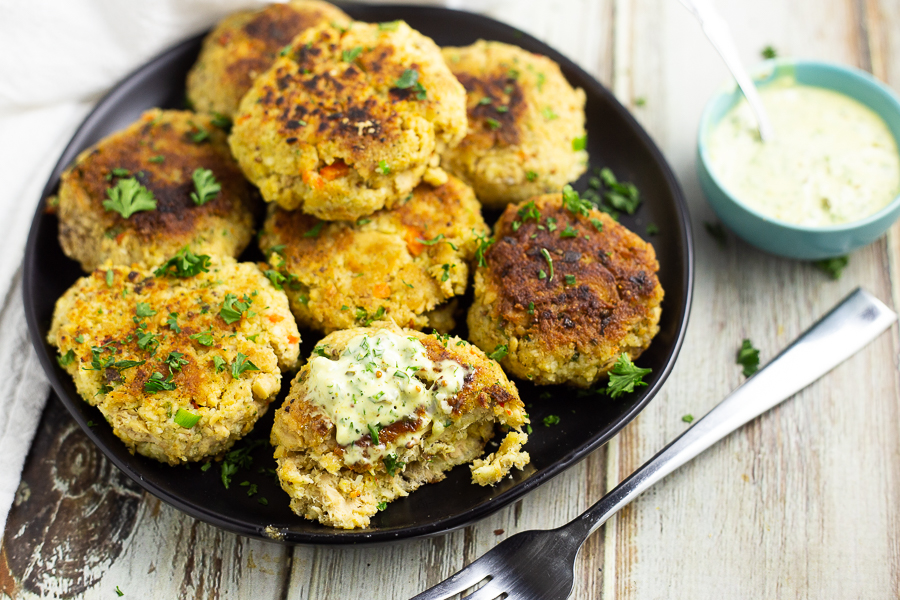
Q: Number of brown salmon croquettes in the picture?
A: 8